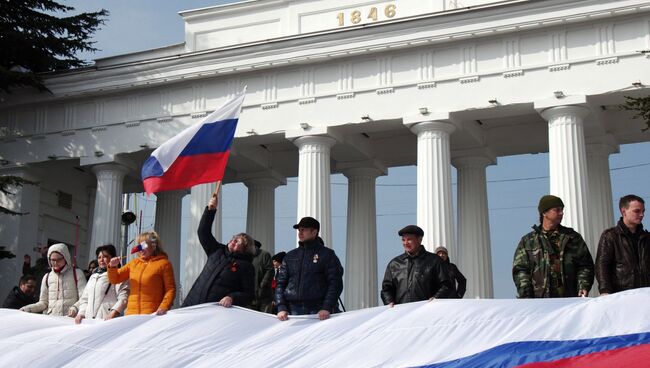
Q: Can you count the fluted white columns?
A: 10